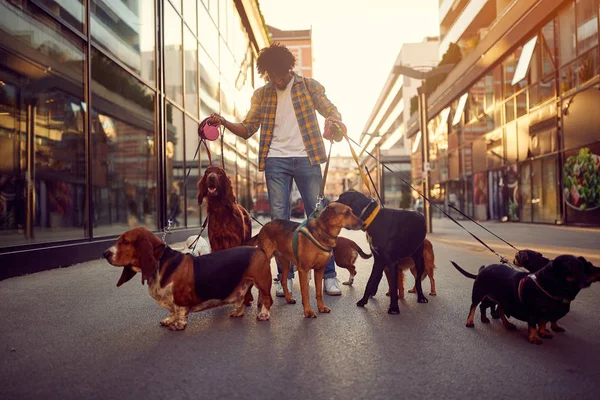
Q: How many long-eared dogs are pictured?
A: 2